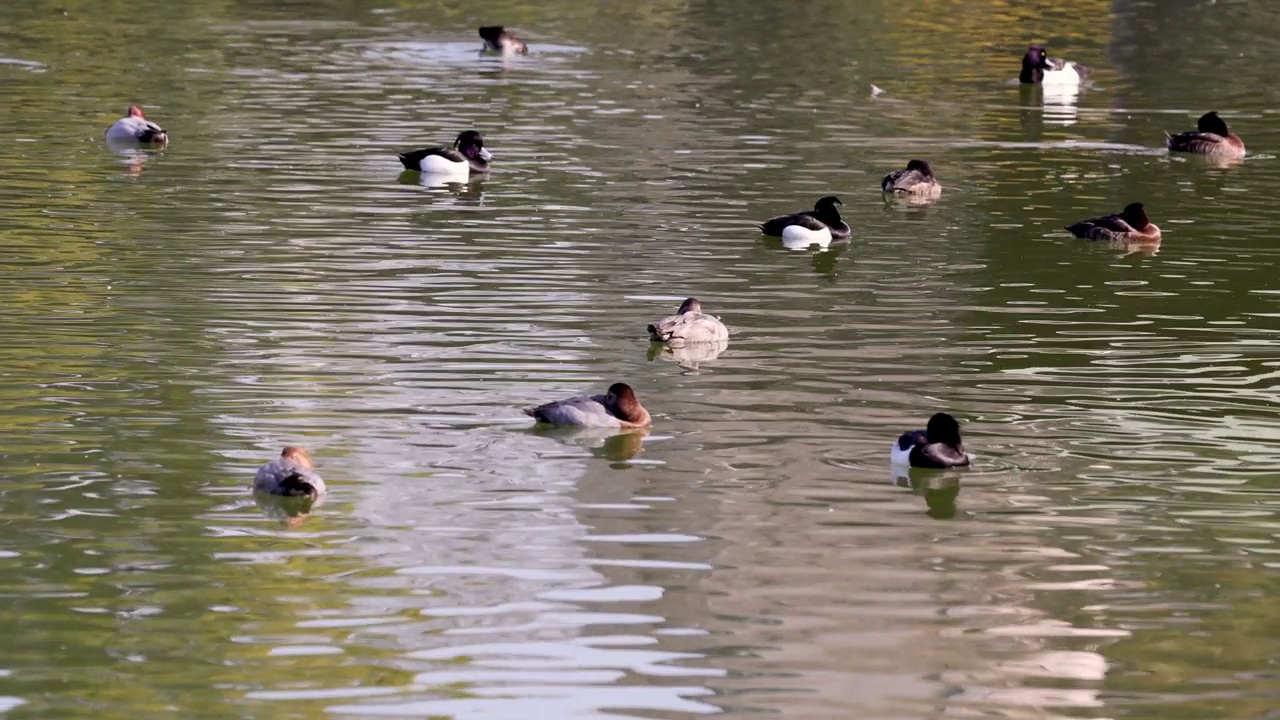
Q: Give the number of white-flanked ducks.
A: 4